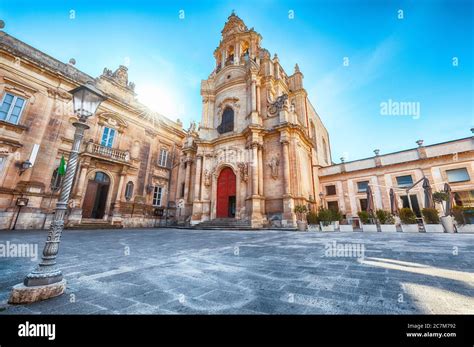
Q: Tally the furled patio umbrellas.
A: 4